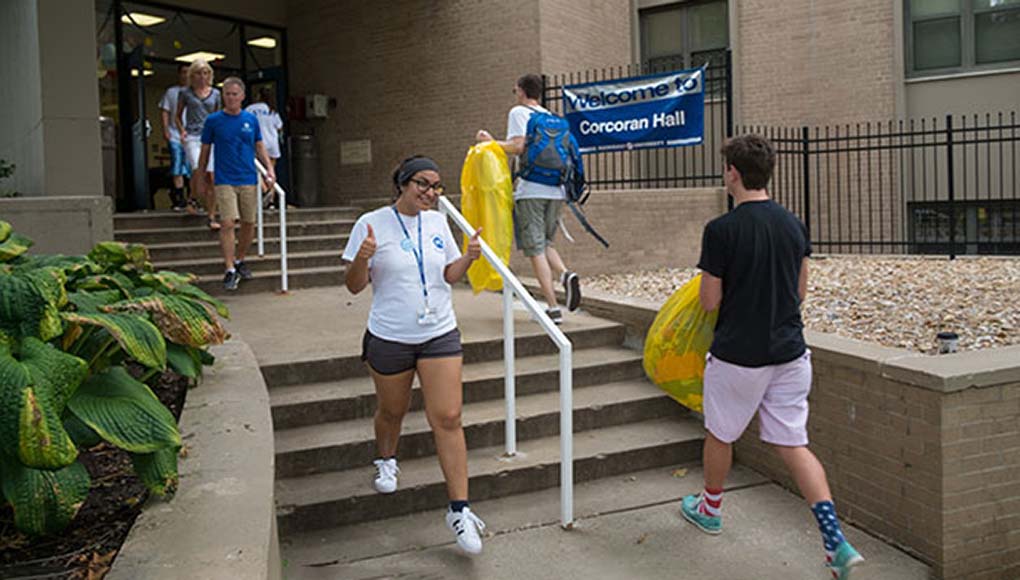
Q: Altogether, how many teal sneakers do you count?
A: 2